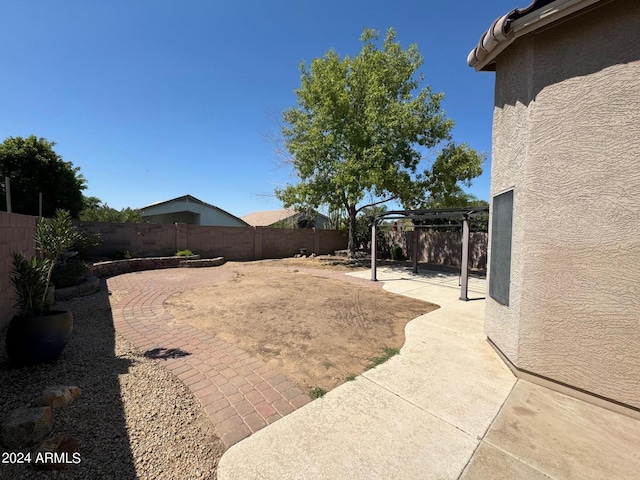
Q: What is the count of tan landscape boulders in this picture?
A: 3